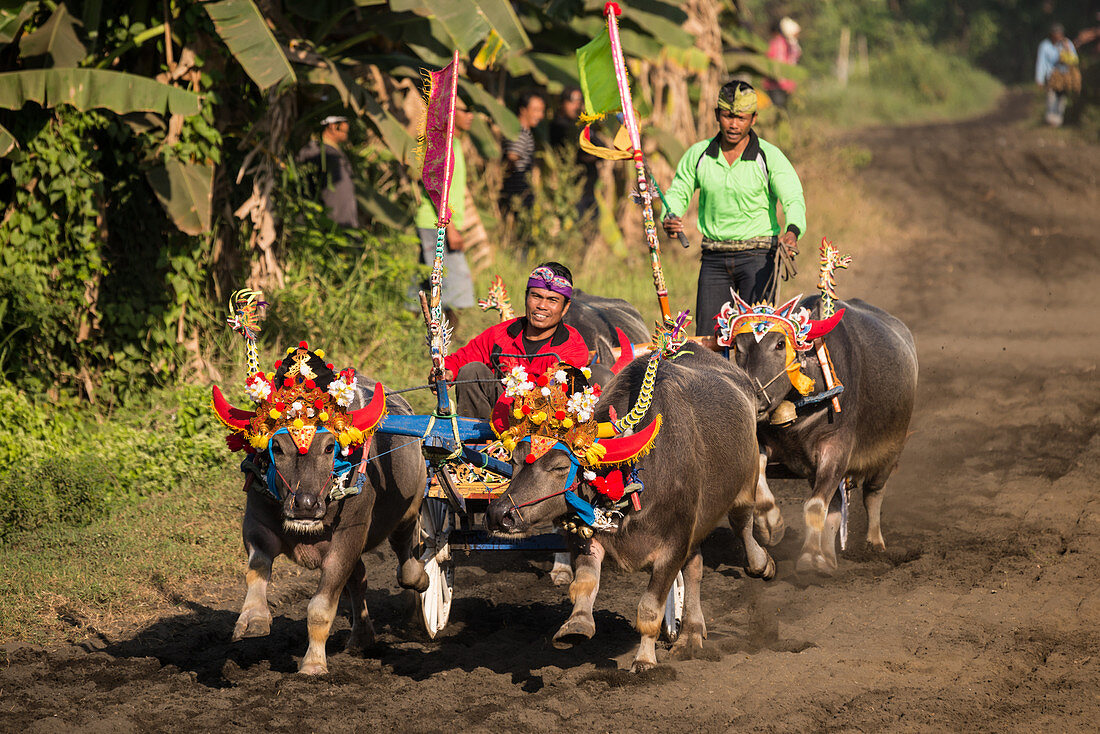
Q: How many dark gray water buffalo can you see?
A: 4